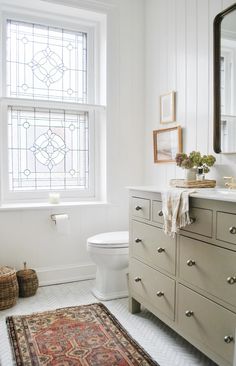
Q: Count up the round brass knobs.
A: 12